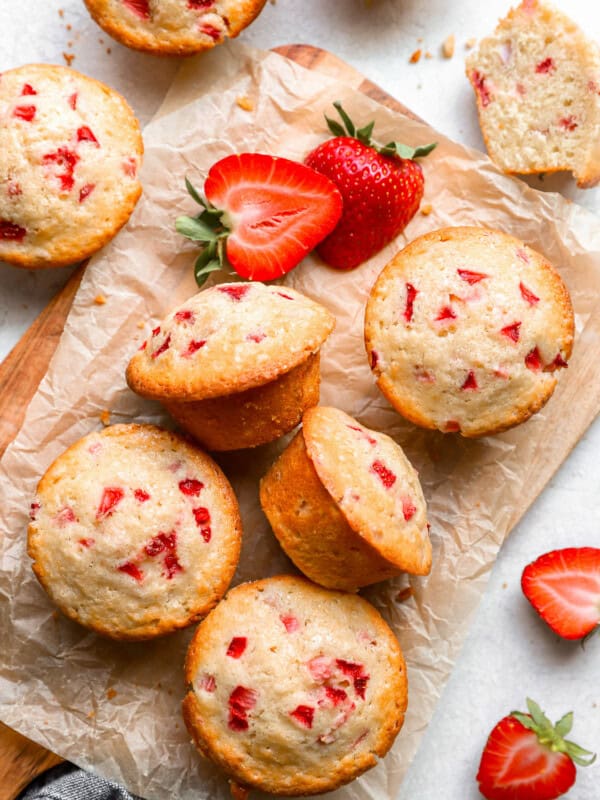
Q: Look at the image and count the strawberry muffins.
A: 8